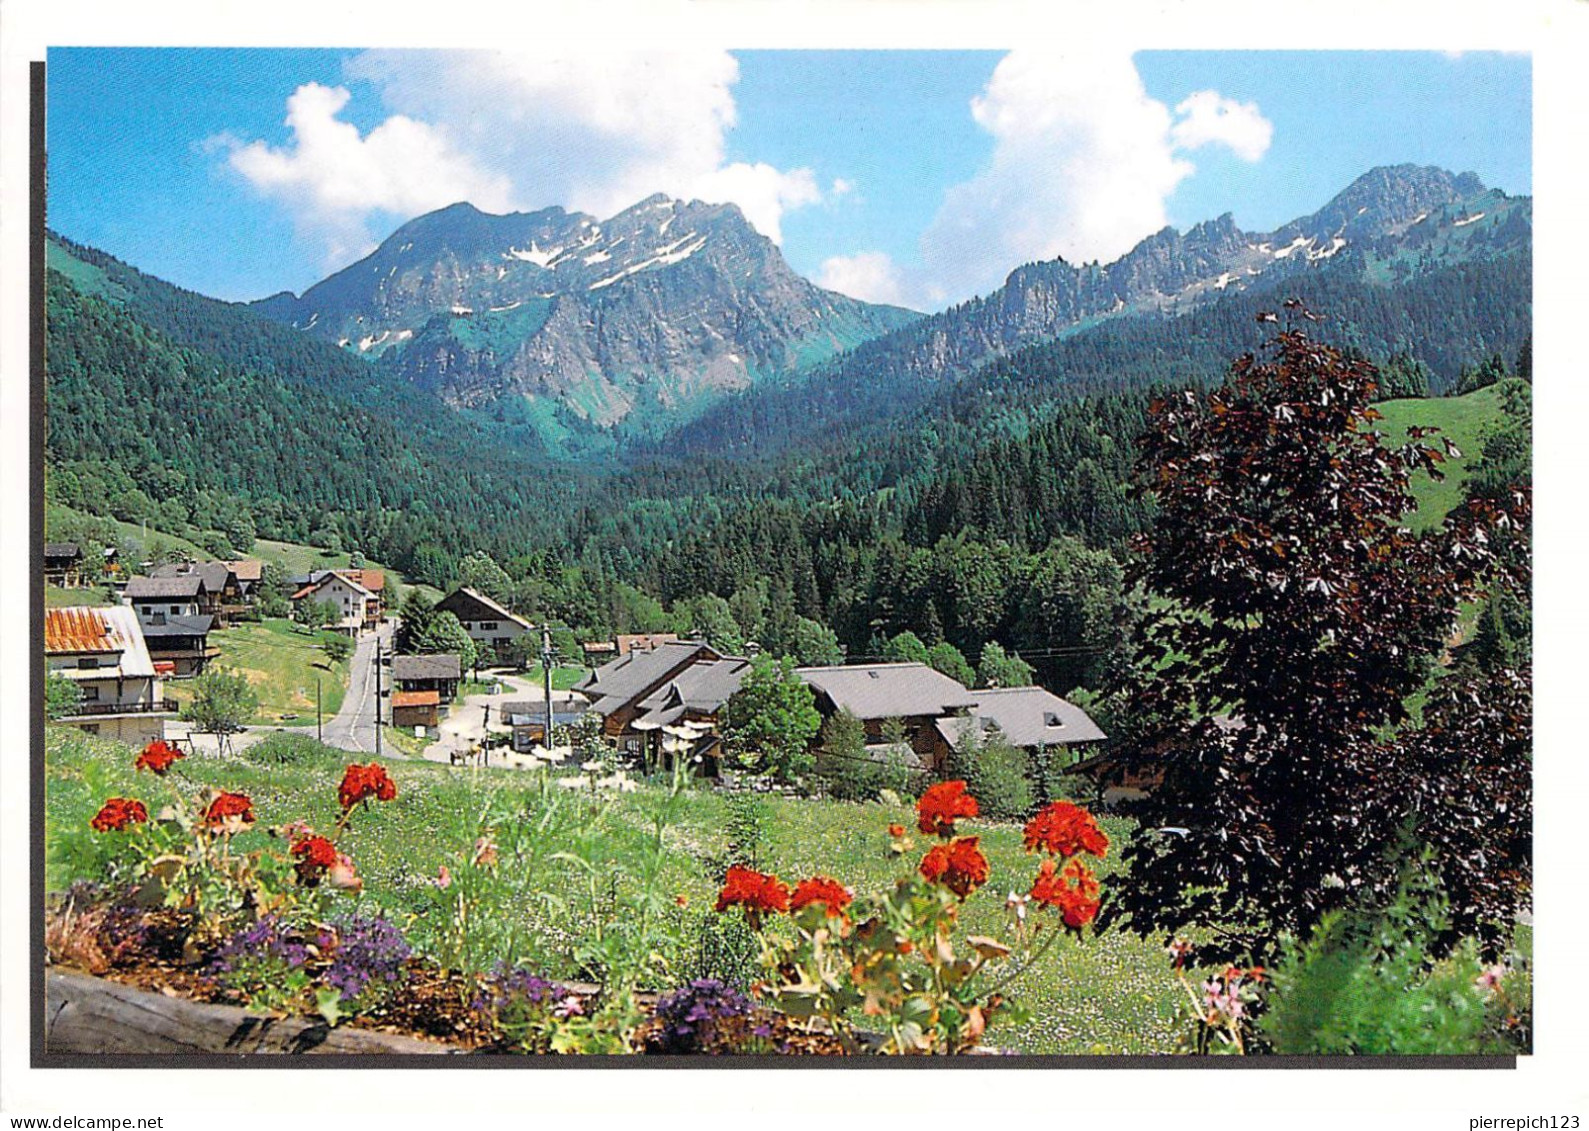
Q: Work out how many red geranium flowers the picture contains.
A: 11